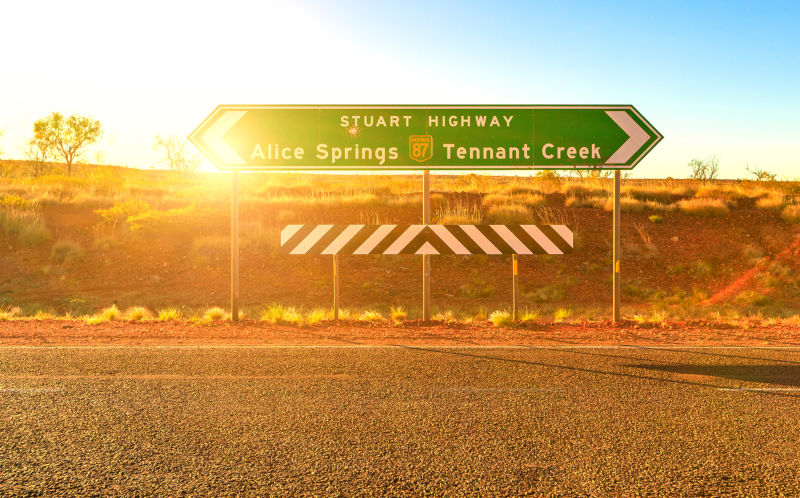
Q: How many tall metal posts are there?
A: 3